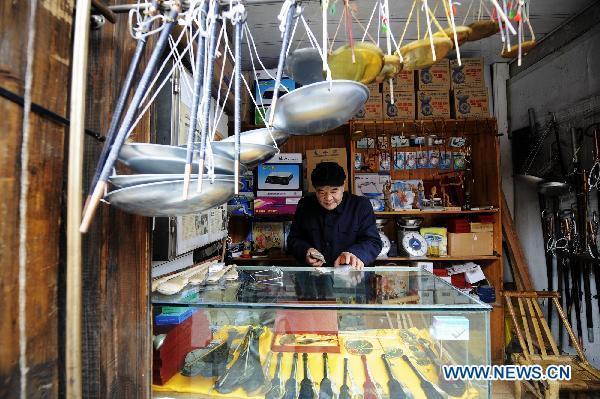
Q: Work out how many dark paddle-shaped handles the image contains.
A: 7